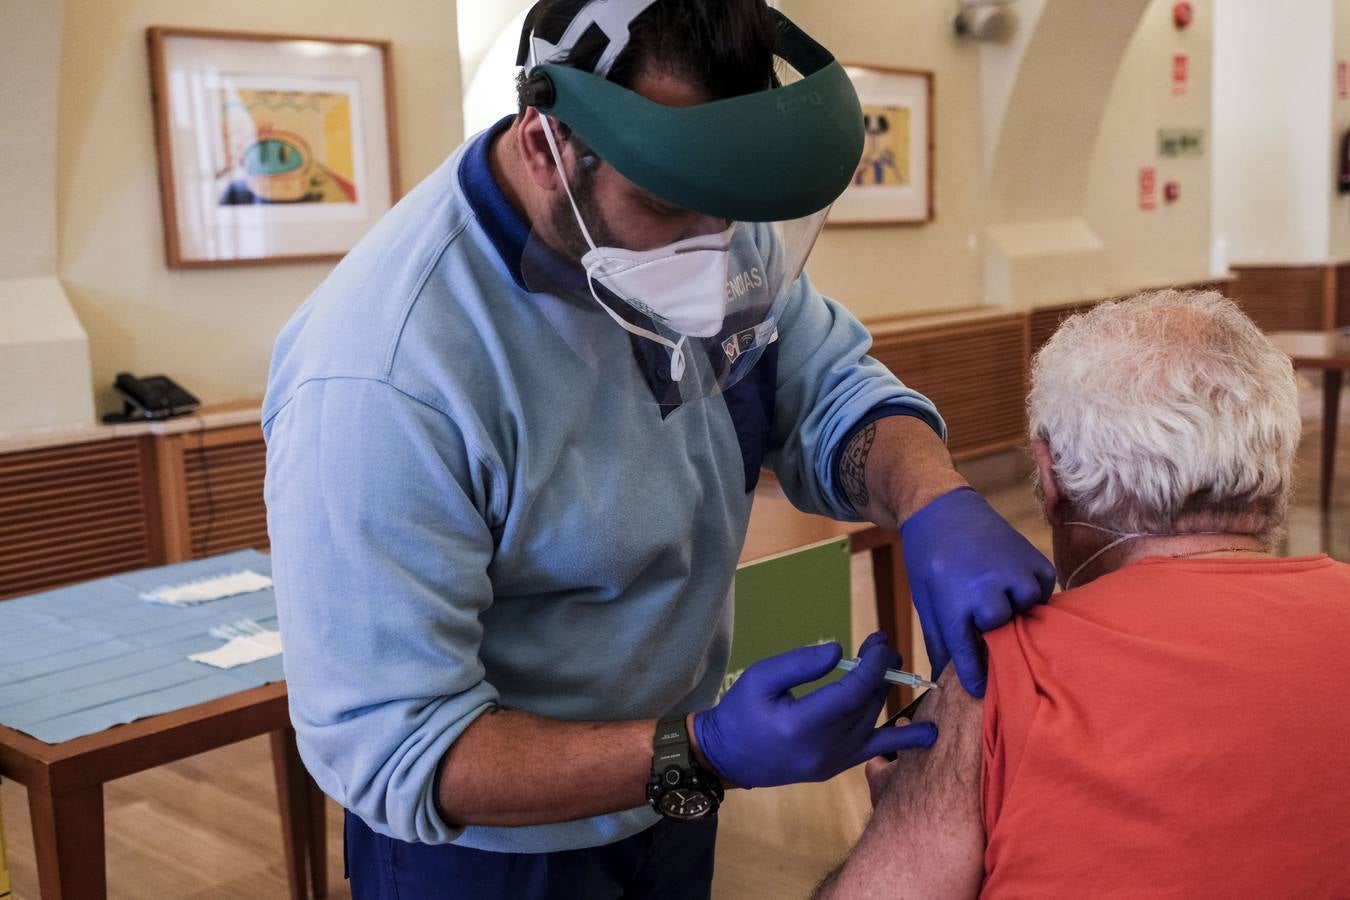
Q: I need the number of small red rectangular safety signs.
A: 3